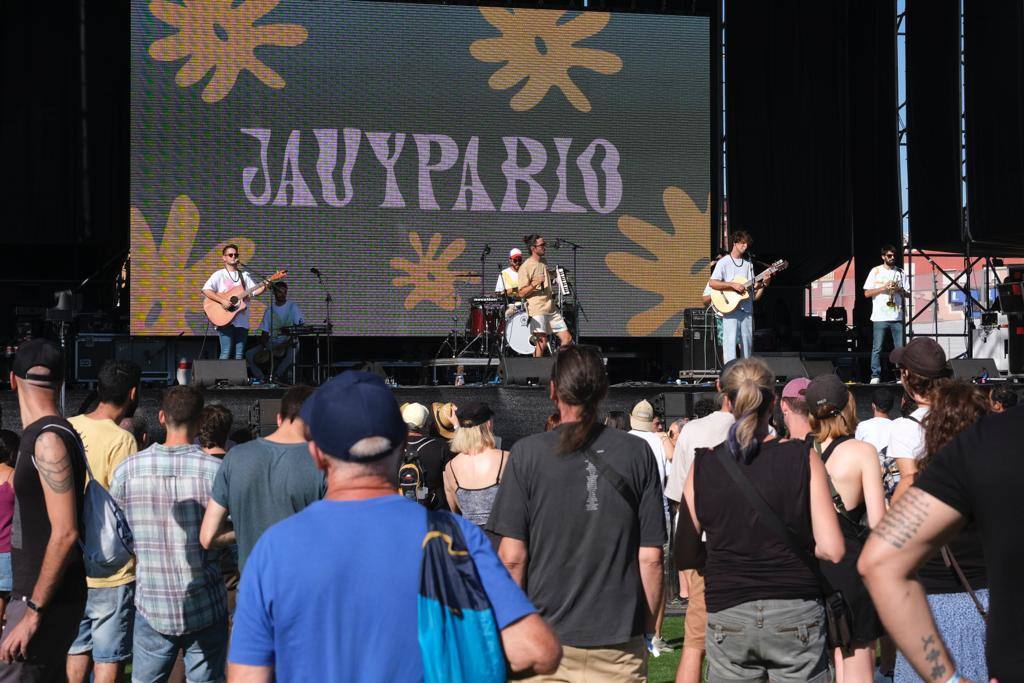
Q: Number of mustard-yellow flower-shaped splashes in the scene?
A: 5